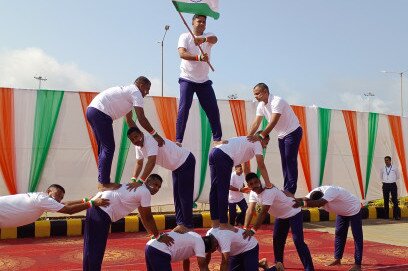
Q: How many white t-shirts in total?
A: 12